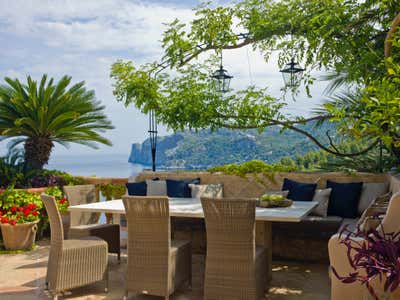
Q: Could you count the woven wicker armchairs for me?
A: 4